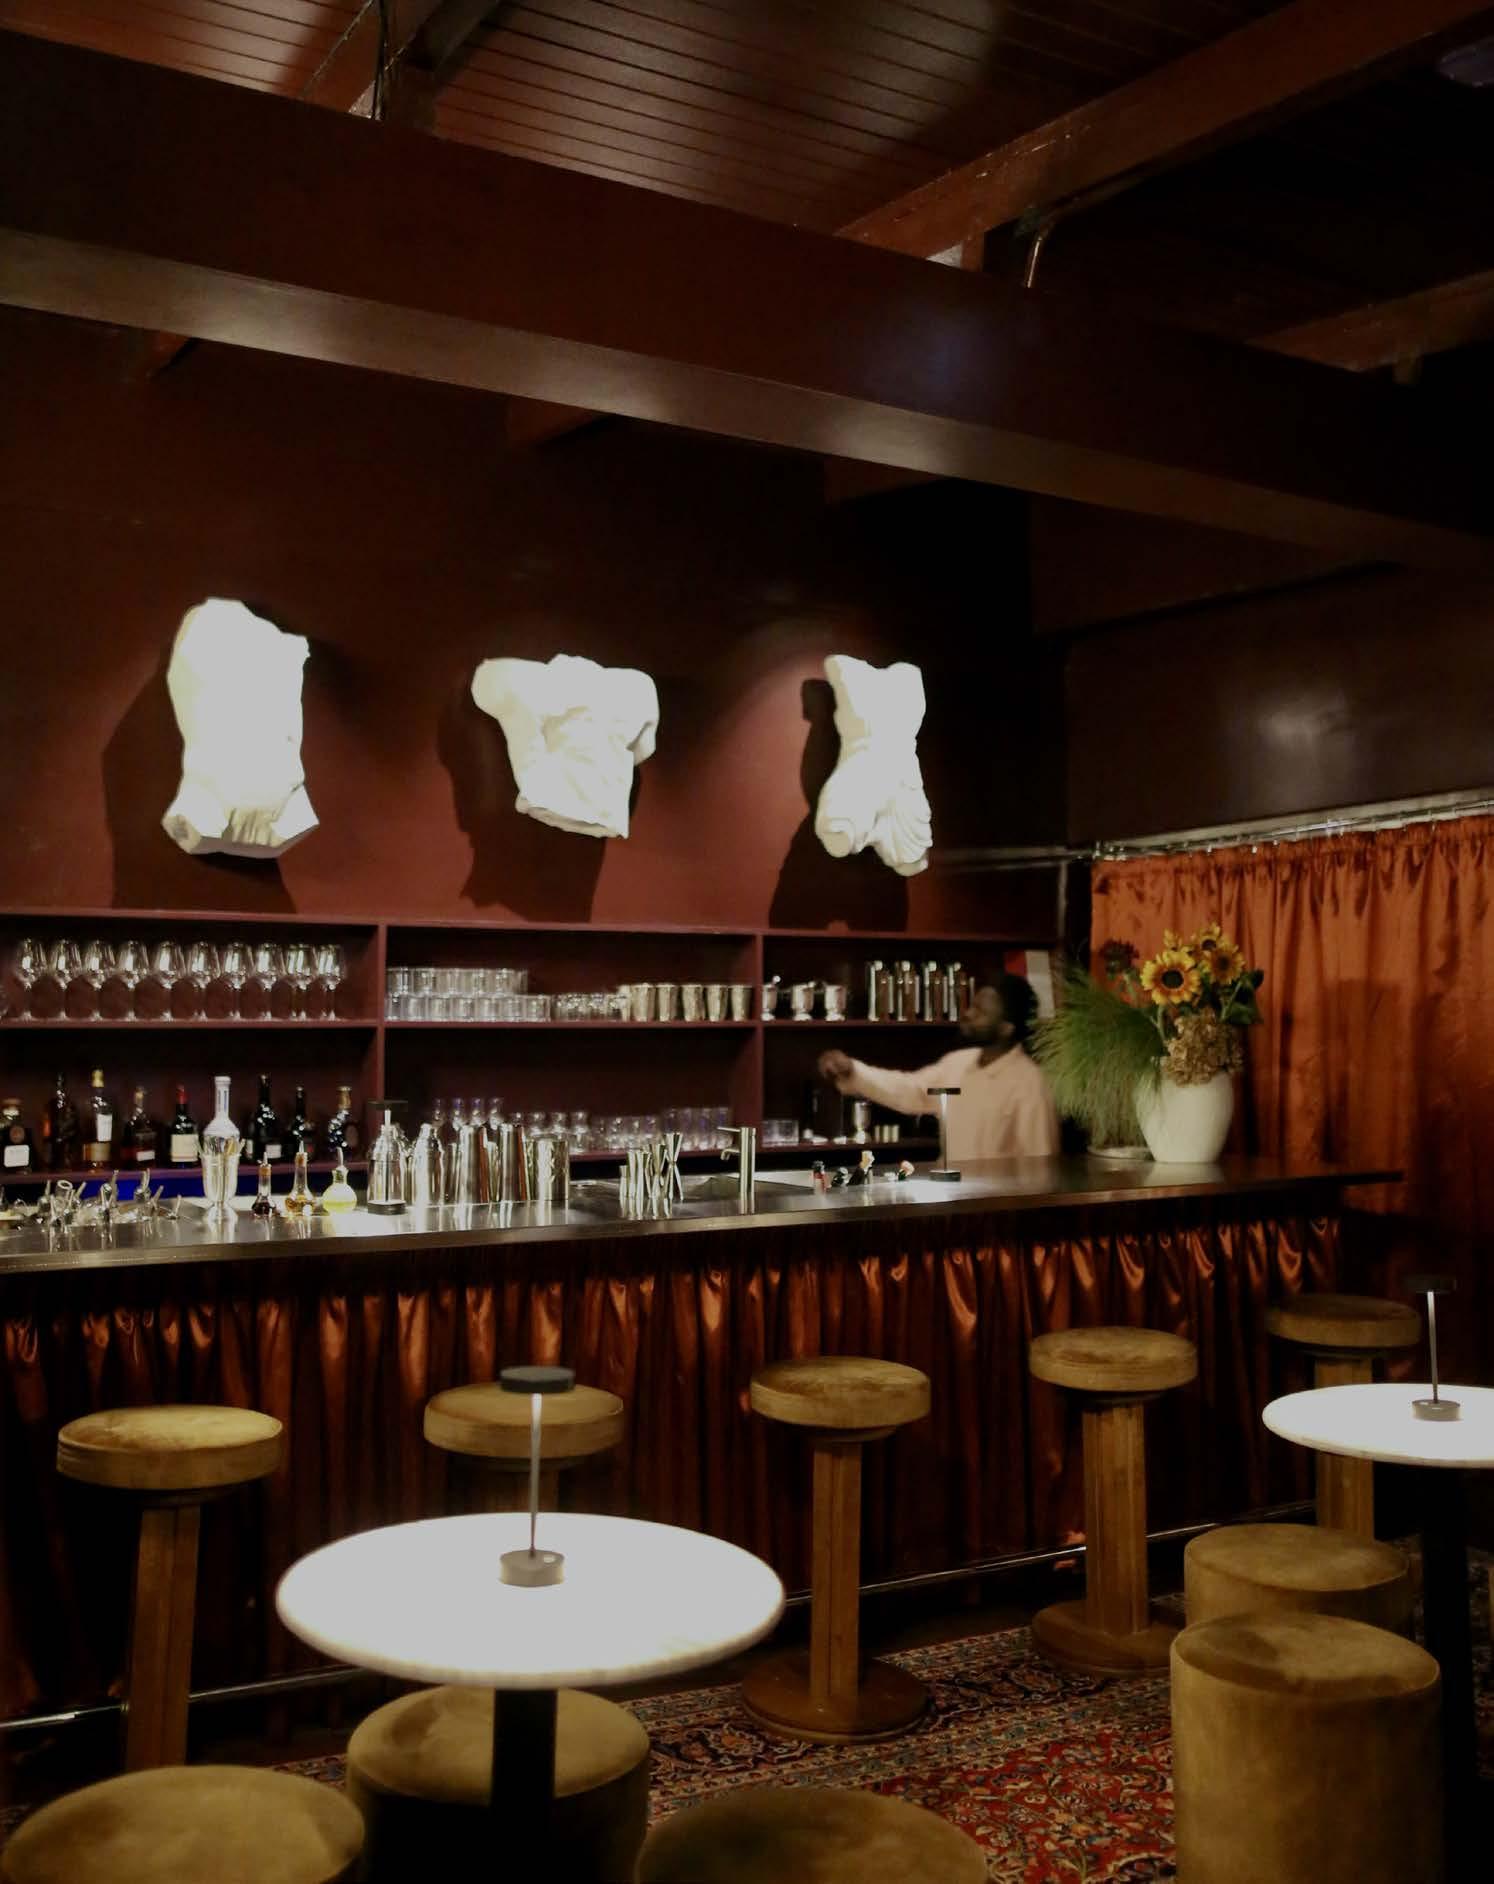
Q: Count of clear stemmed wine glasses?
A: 10